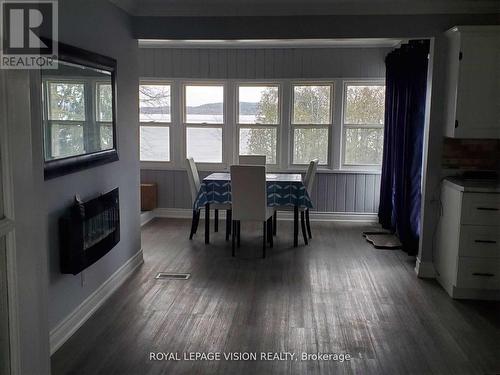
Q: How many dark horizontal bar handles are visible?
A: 3